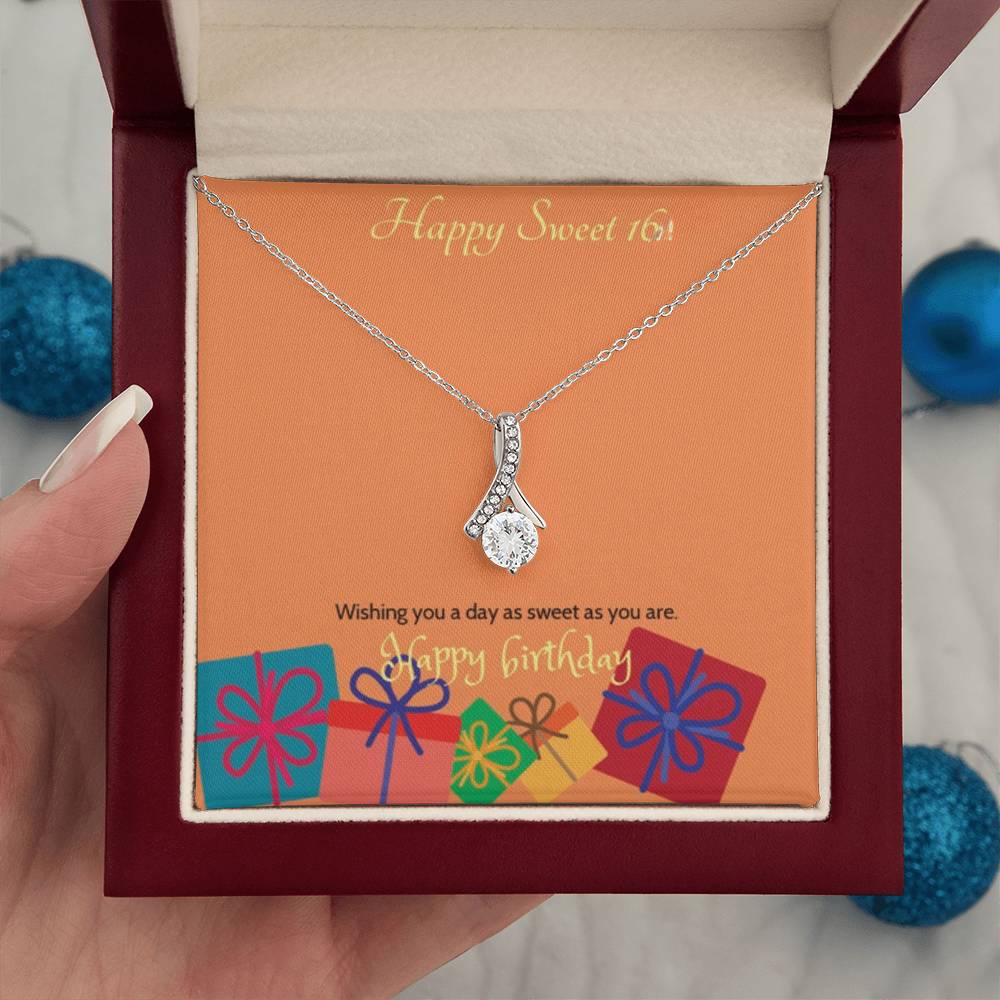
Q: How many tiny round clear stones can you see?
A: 11